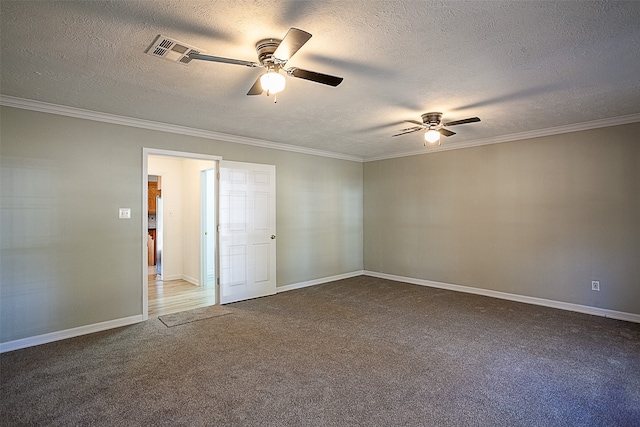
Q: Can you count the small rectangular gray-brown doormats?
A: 1